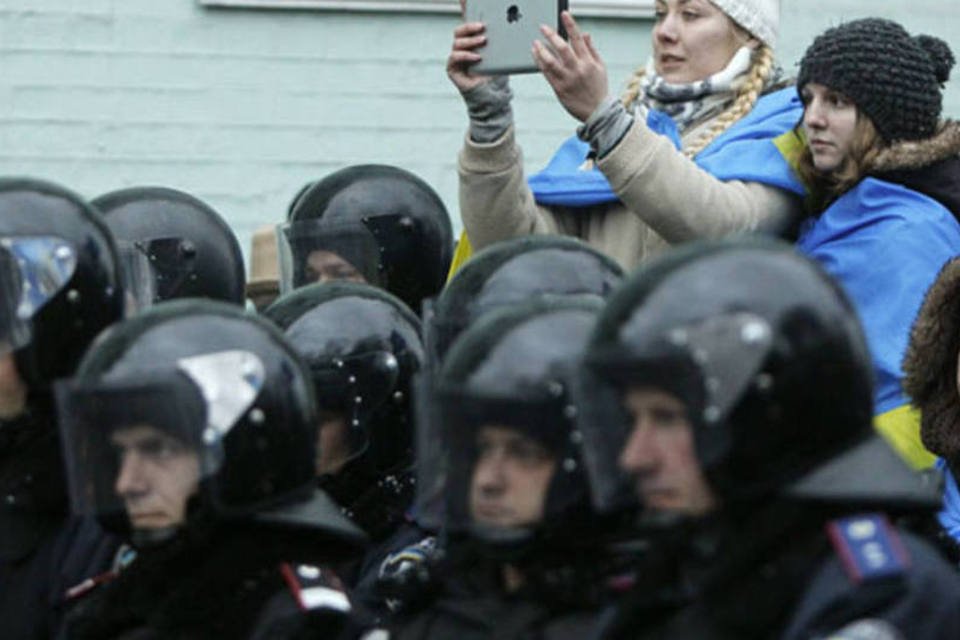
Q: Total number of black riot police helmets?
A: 8